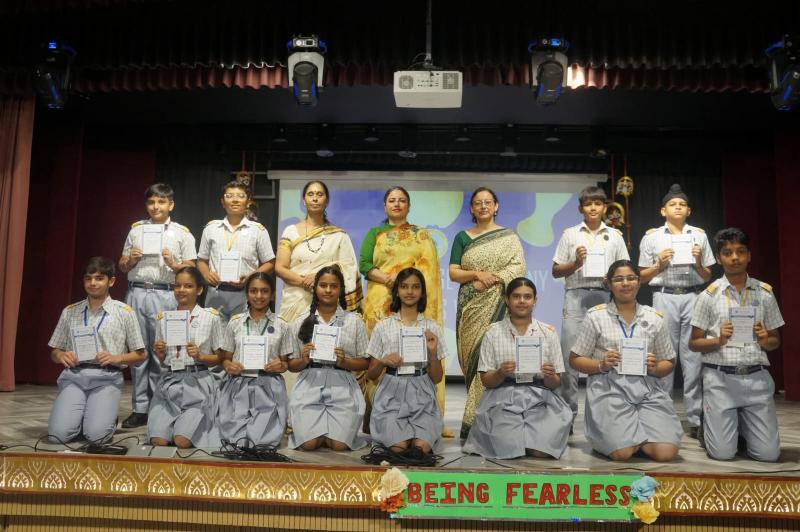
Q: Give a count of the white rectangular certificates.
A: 12